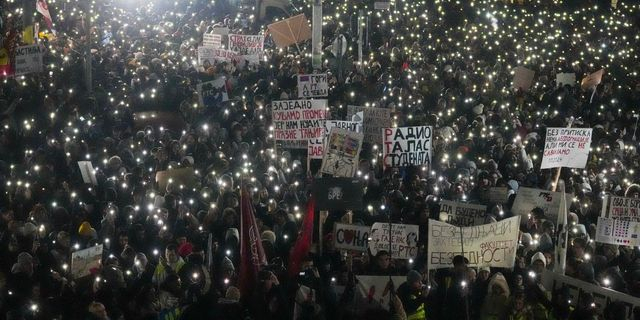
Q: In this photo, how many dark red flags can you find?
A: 2